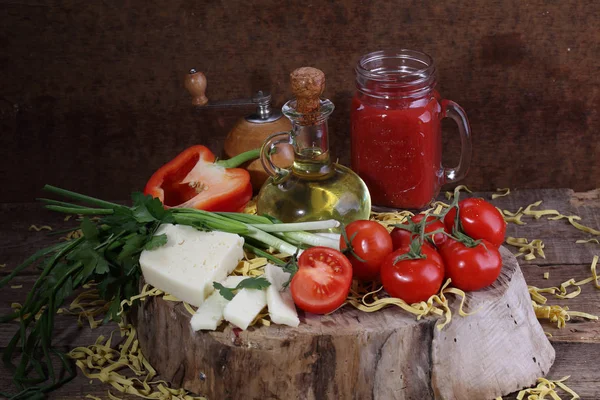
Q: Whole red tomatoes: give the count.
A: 5